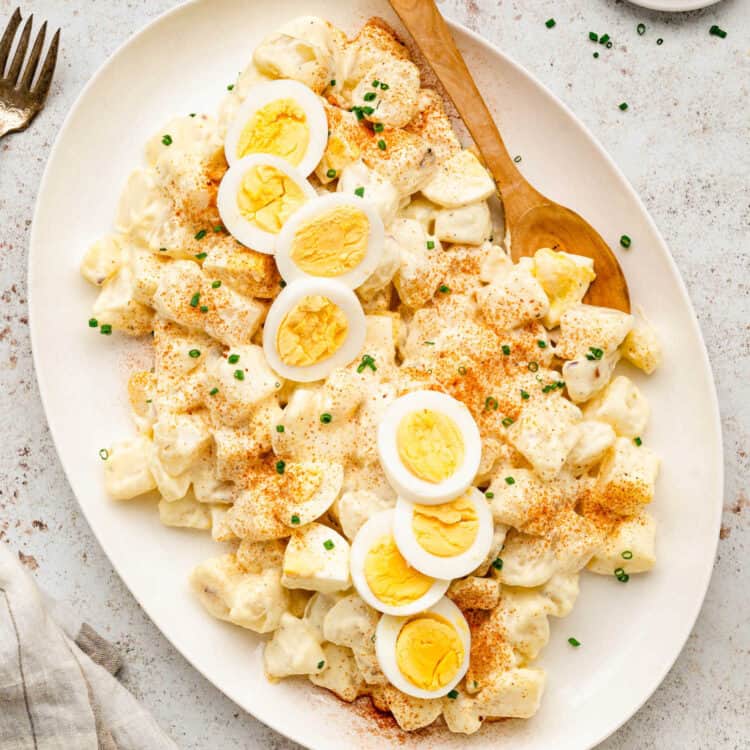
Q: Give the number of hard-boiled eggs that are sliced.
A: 8